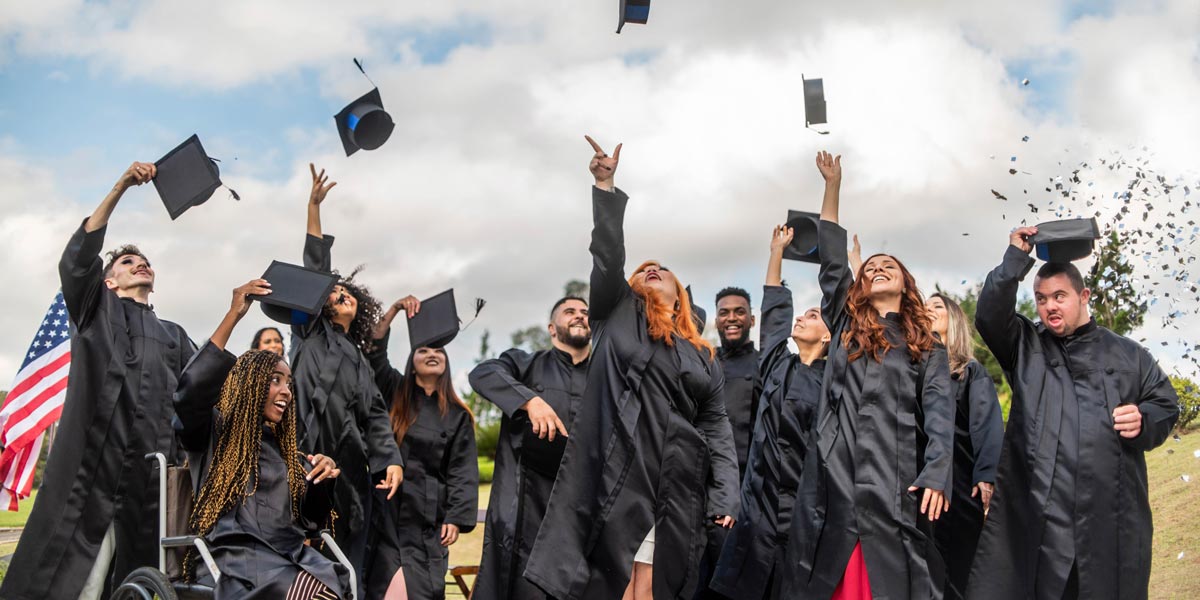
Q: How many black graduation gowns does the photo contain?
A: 11